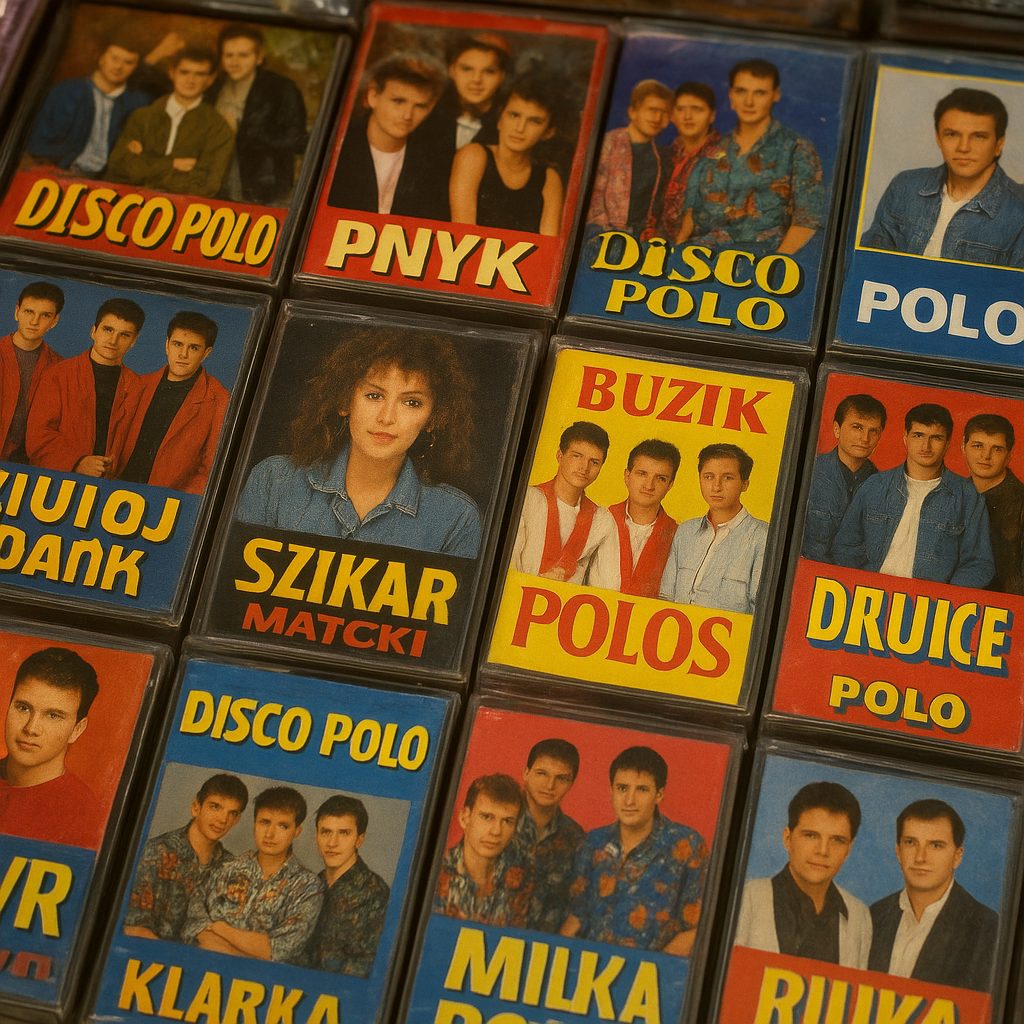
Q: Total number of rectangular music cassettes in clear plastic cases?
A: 12